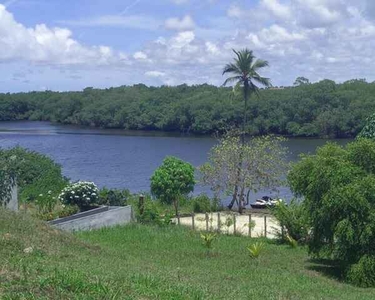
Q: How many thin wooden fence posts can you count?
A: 7